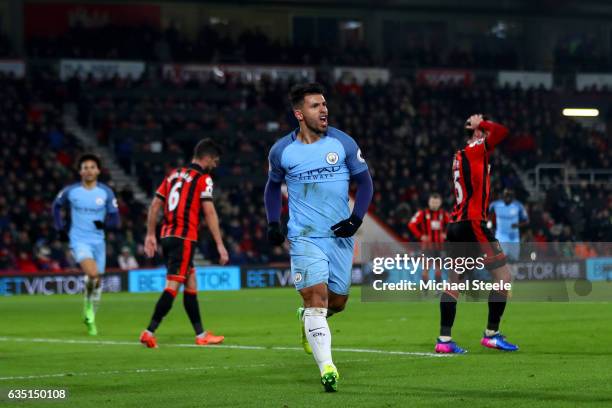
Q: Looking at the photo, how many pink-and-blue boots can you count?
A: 2